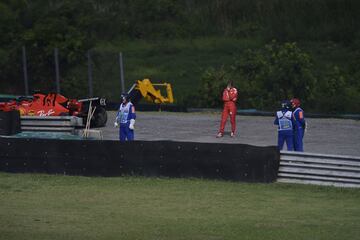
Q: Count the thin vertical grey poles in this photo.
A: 4